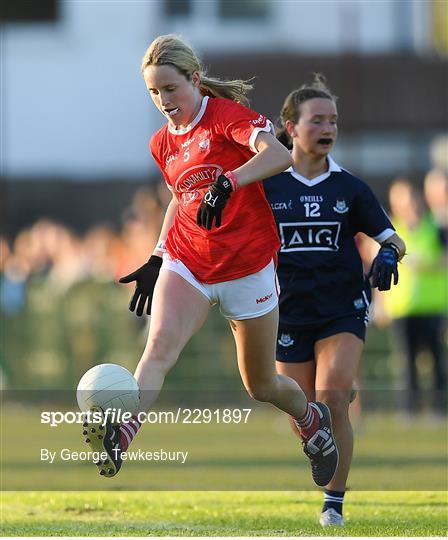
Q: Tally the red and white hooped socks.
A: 2